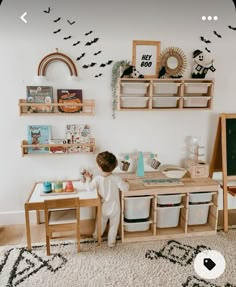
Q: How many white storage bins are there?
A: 12